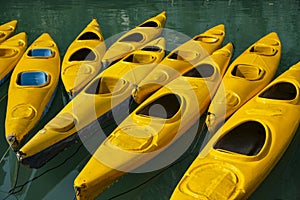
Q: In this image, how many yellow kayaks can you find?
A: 10